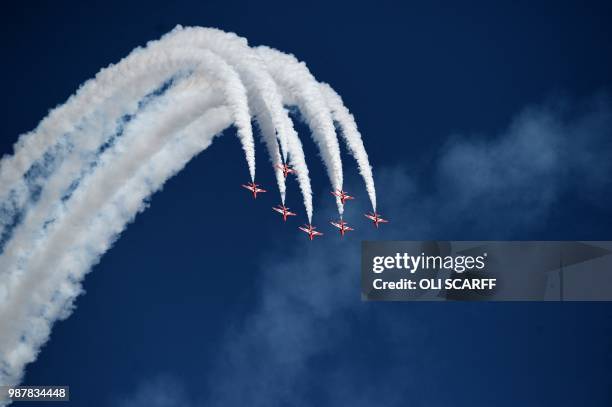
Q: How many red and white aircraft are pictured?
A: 7